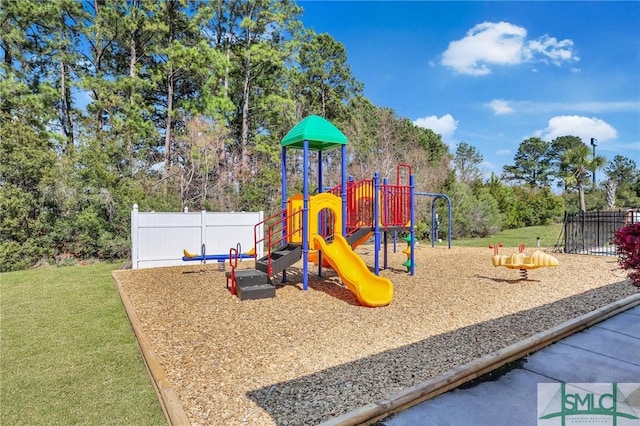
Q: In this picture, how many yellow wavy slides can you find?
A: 1